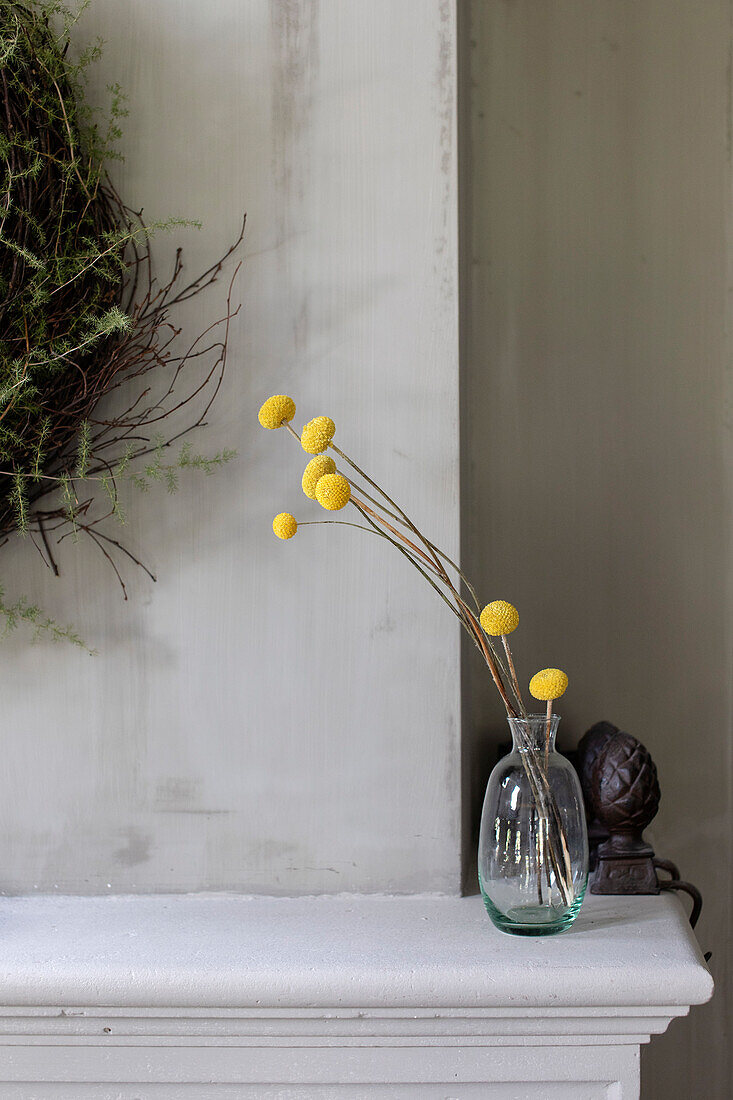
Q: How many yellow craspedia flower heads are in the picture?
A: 7